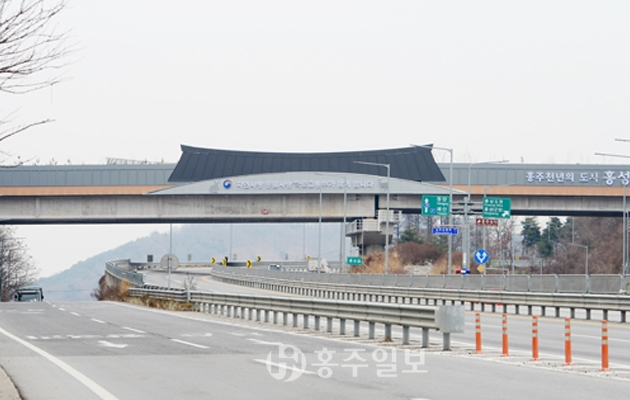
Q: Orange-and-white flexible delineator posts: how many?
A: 5